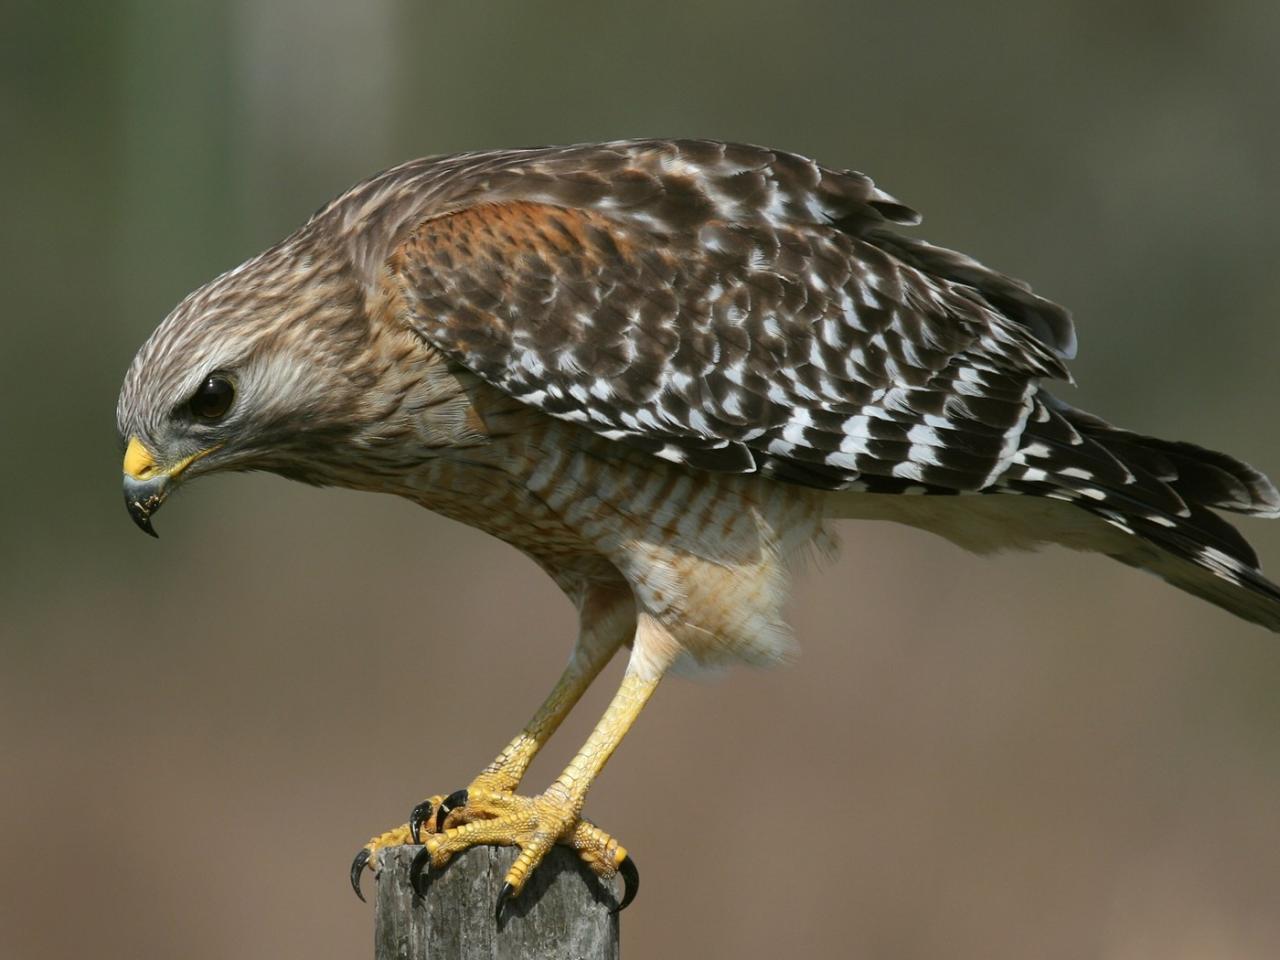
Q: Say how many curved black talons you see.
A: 6